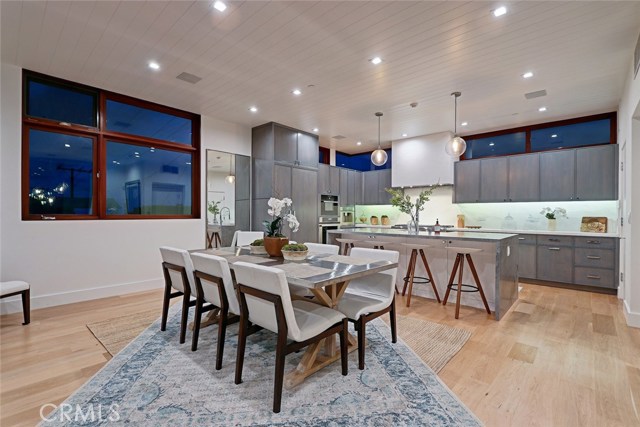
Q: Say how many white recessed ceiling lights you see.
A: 12